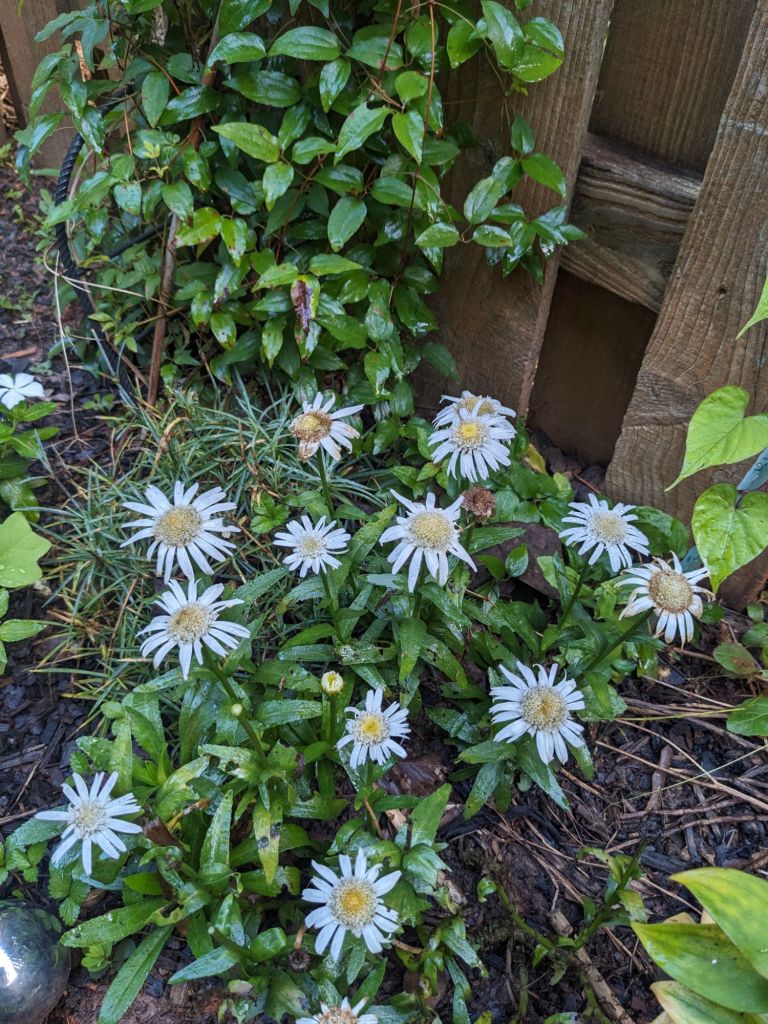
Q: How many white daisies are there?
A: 14